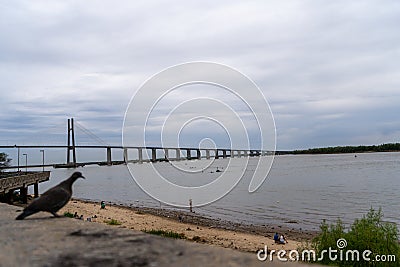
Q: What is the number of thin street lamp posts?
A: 3